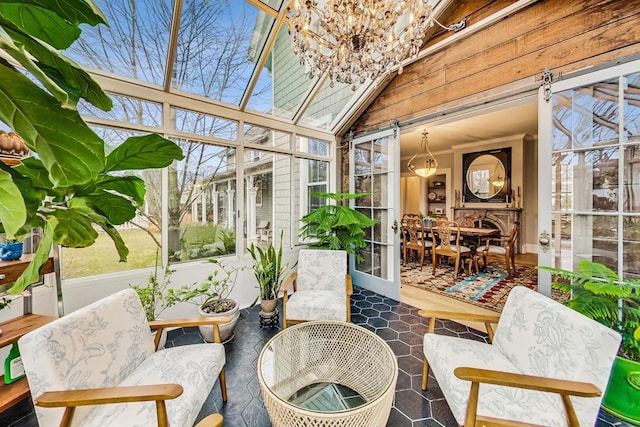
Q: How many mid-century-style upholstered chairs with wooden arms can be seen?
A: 3